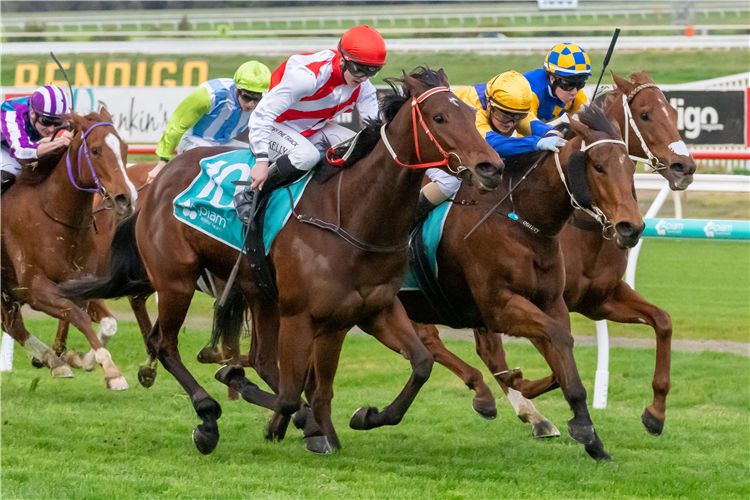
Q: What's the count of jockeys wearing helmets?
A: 5